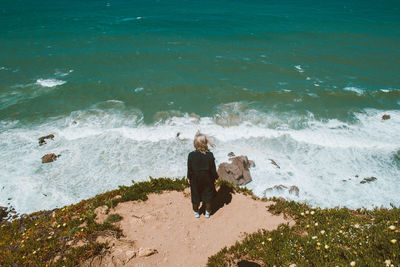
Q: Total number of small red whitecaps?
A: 0